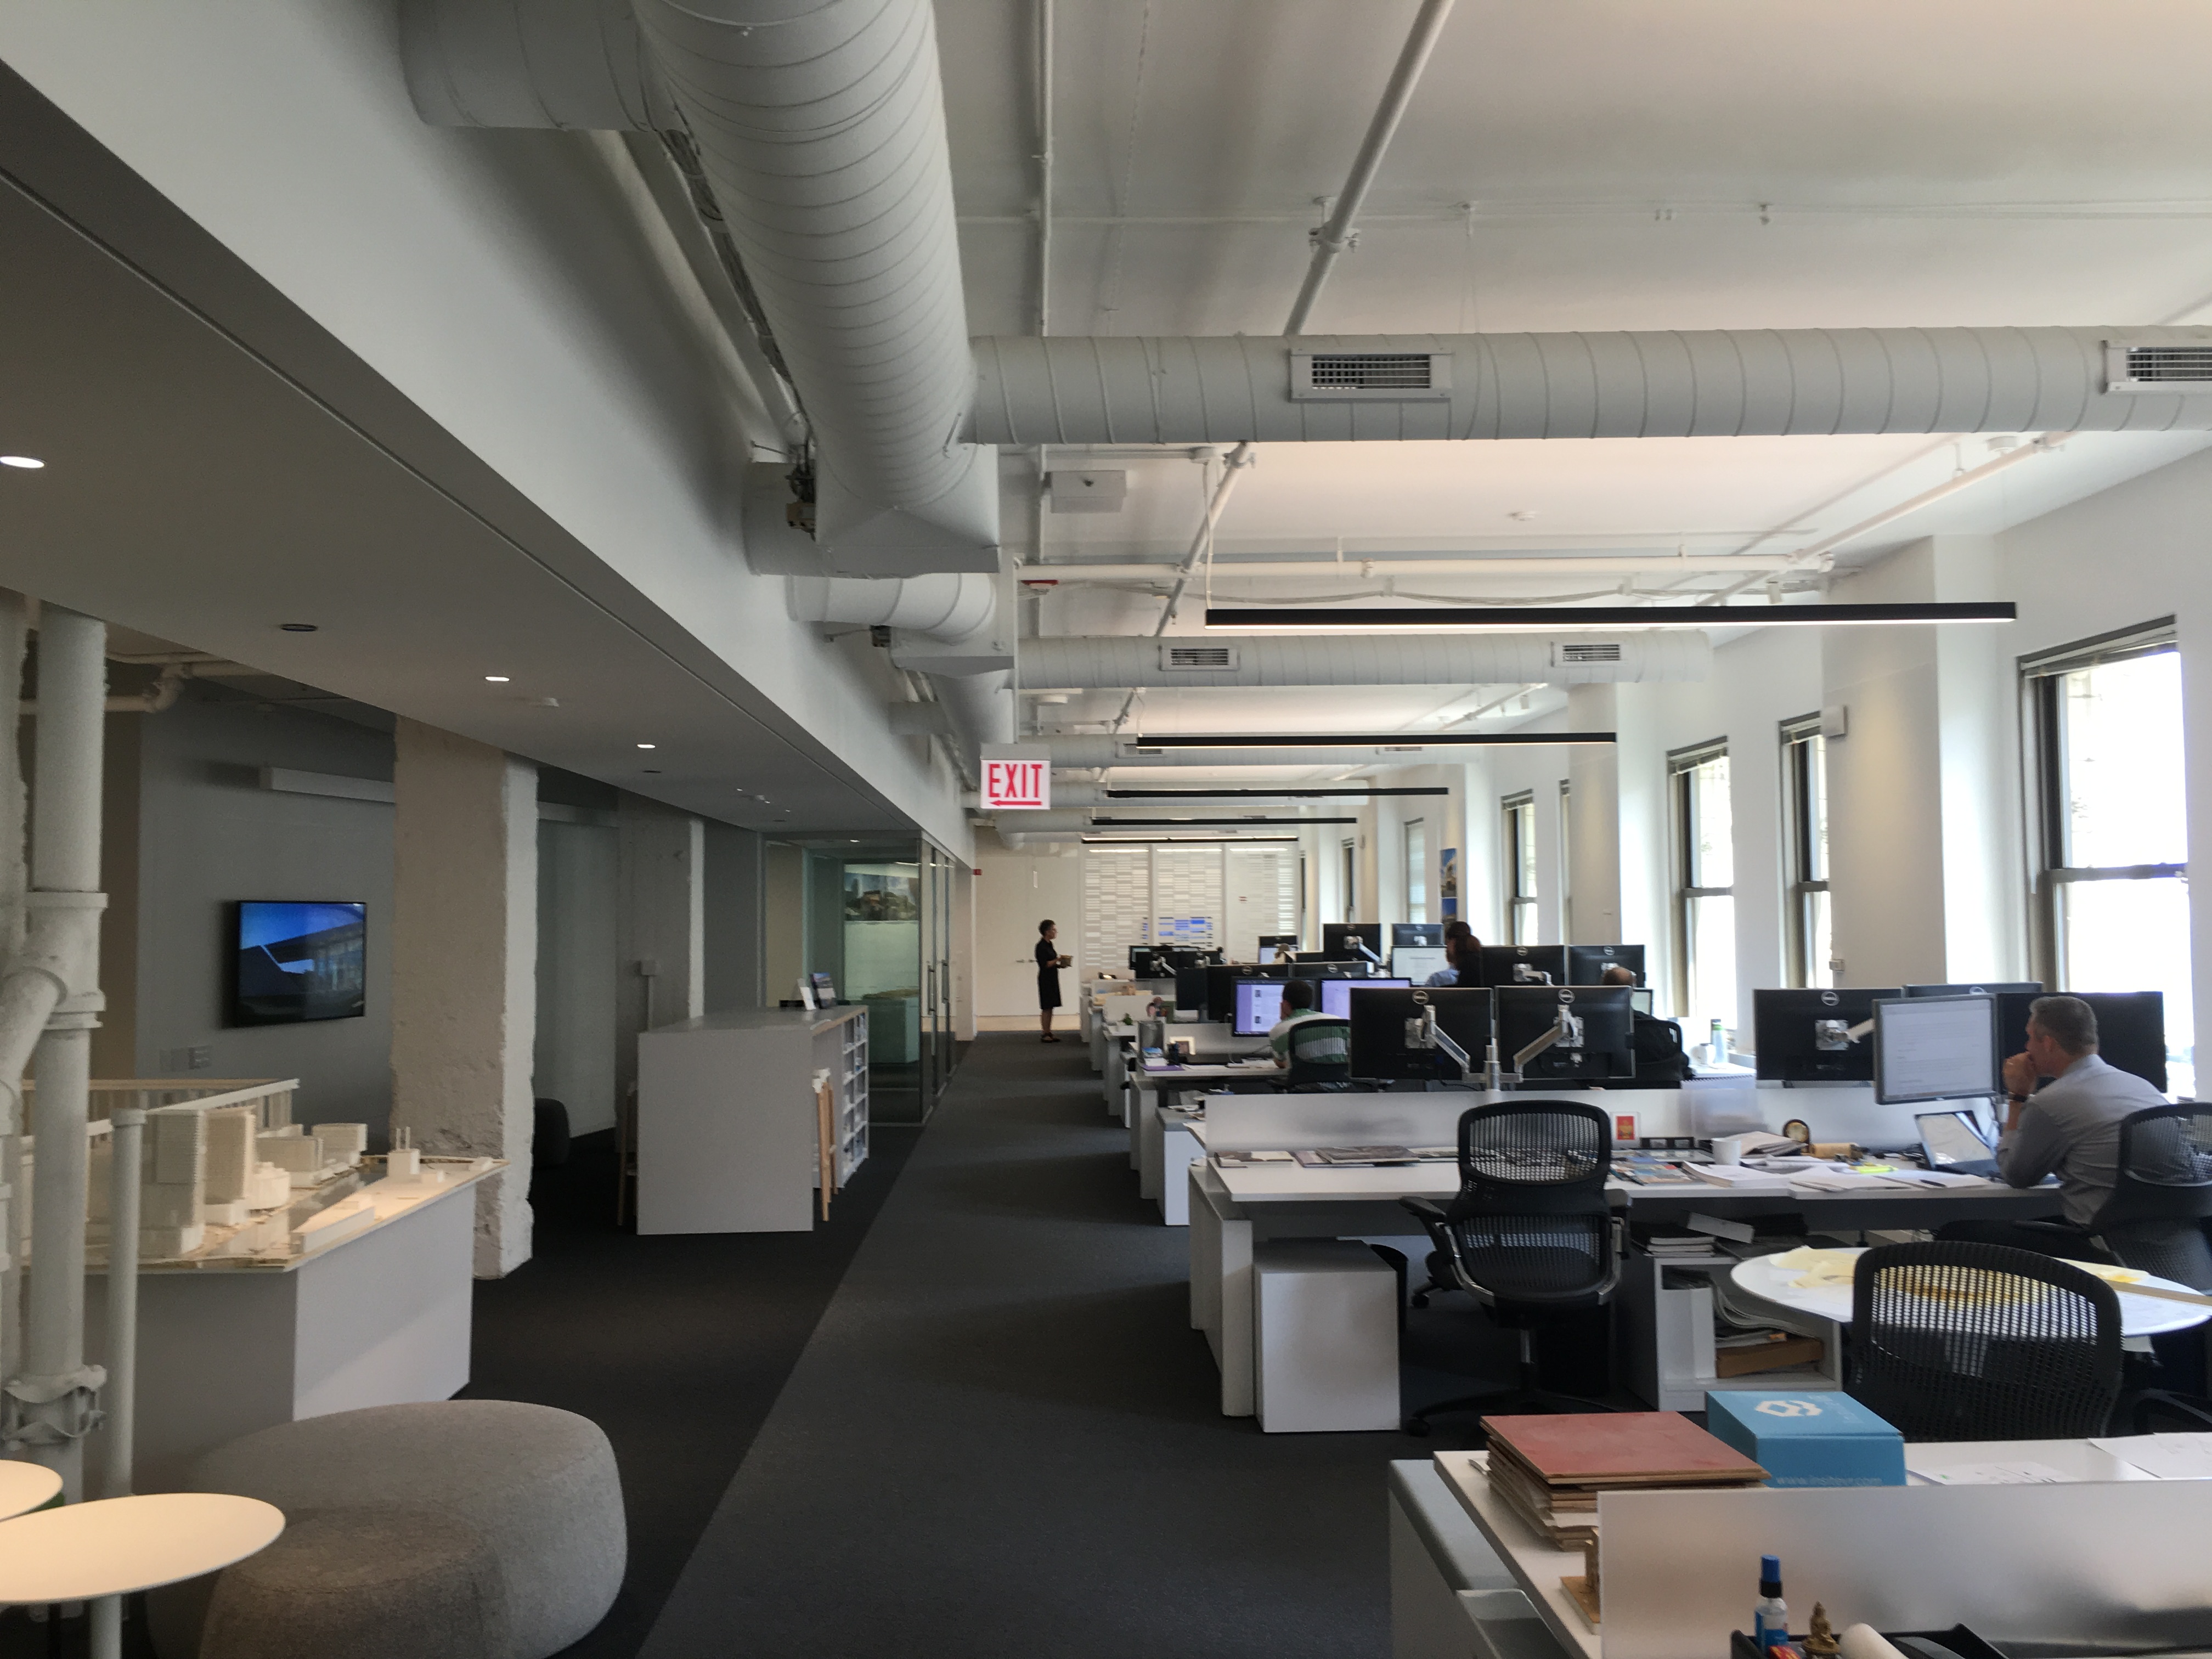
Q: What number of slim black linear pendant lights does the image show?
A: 5